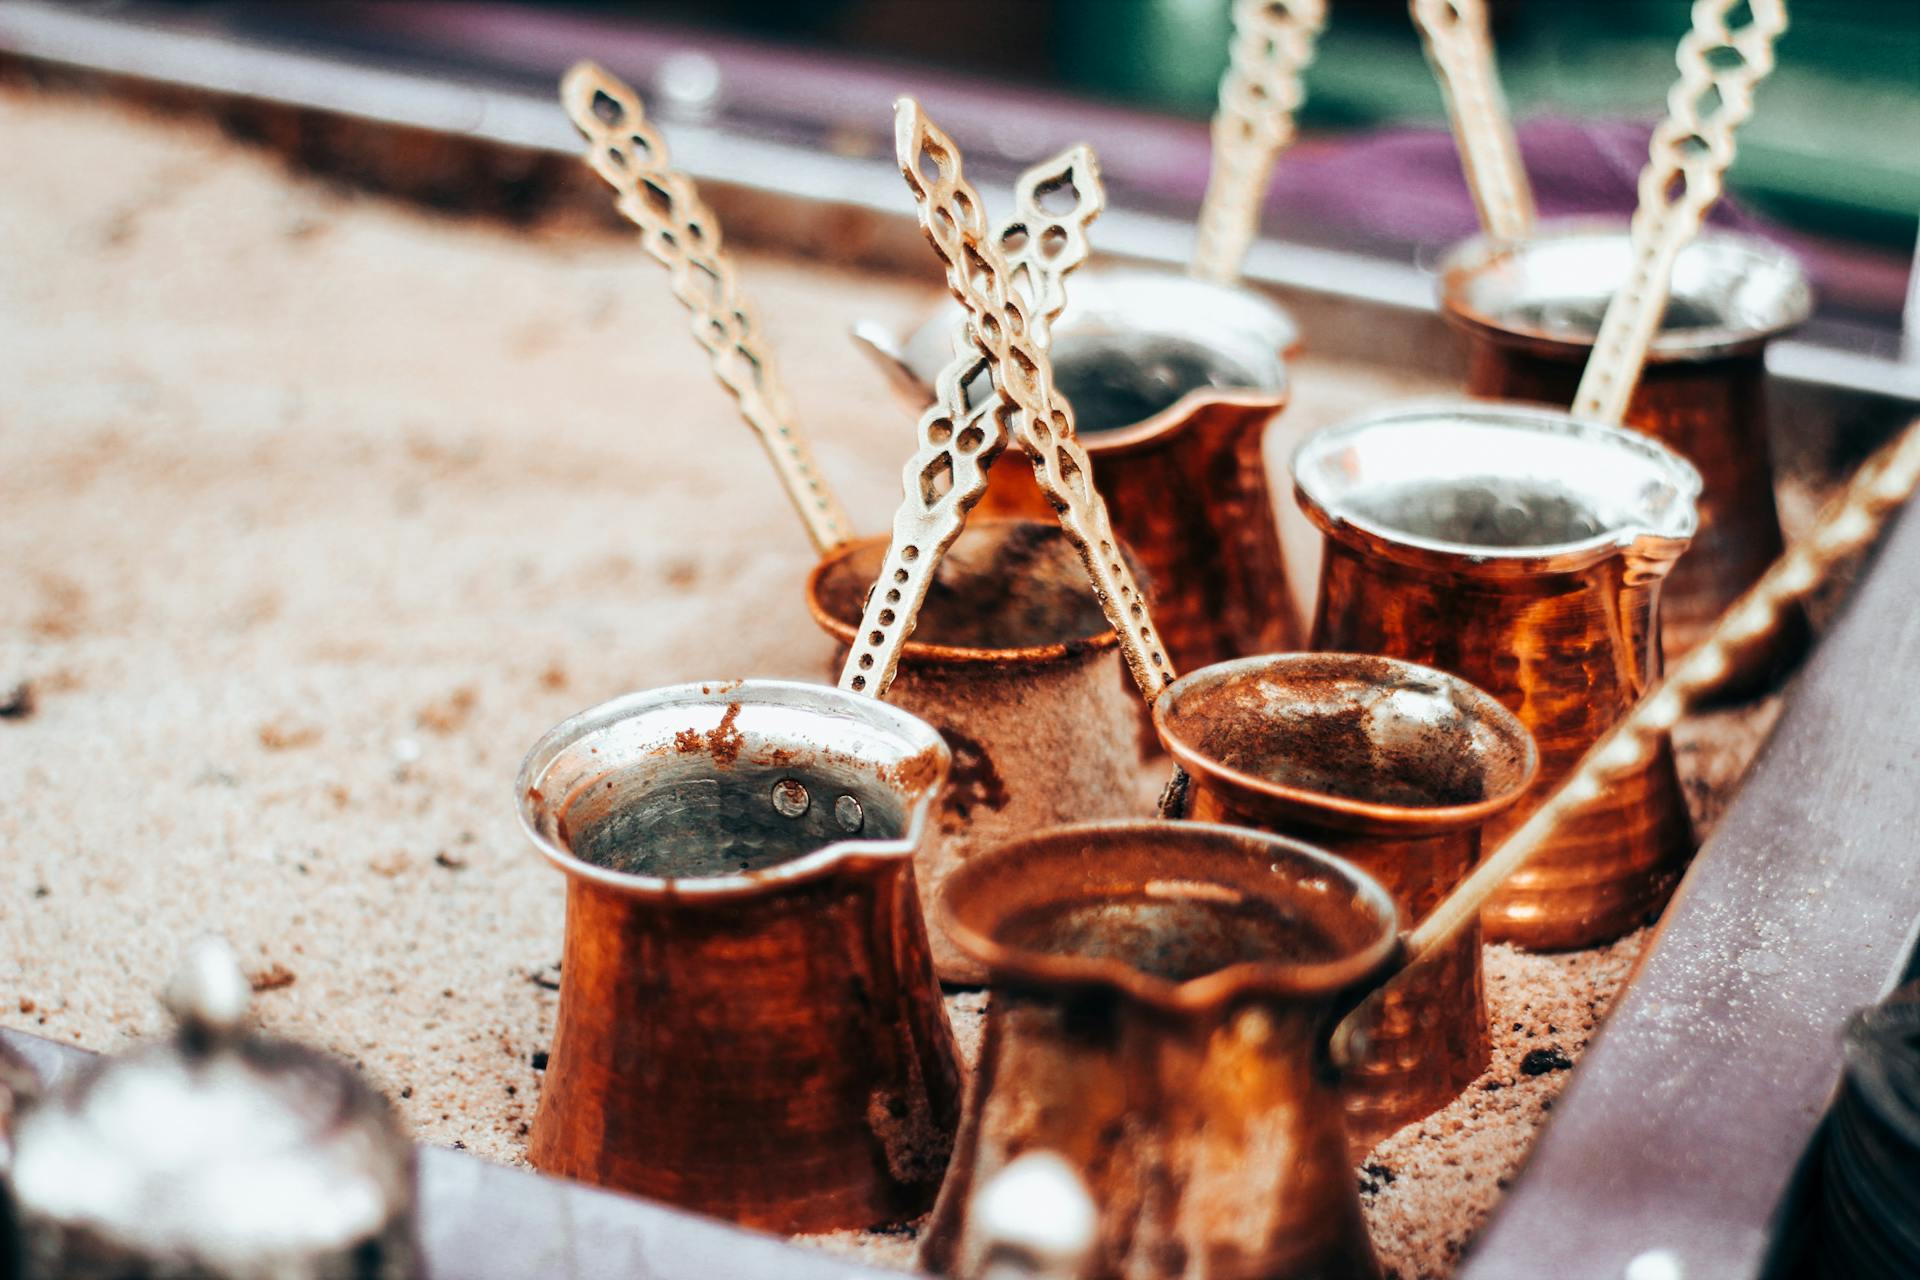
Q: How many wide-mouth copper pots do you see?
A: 7